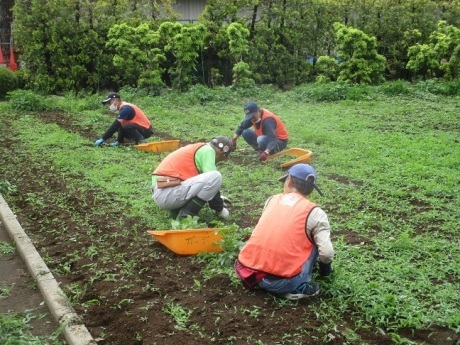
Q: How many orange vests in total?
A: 4